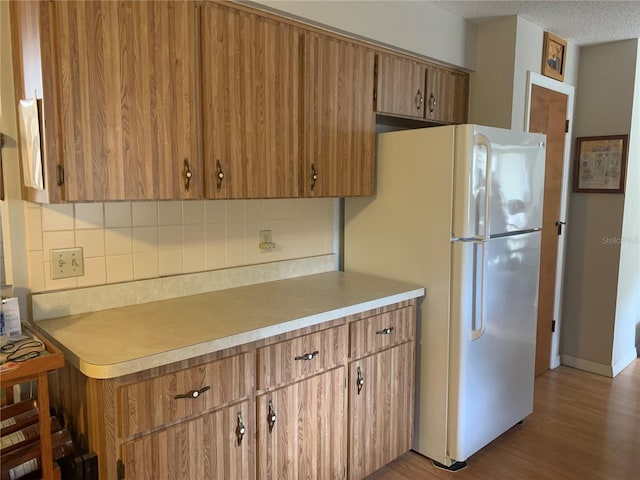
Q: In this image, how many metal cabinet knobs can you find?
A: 11